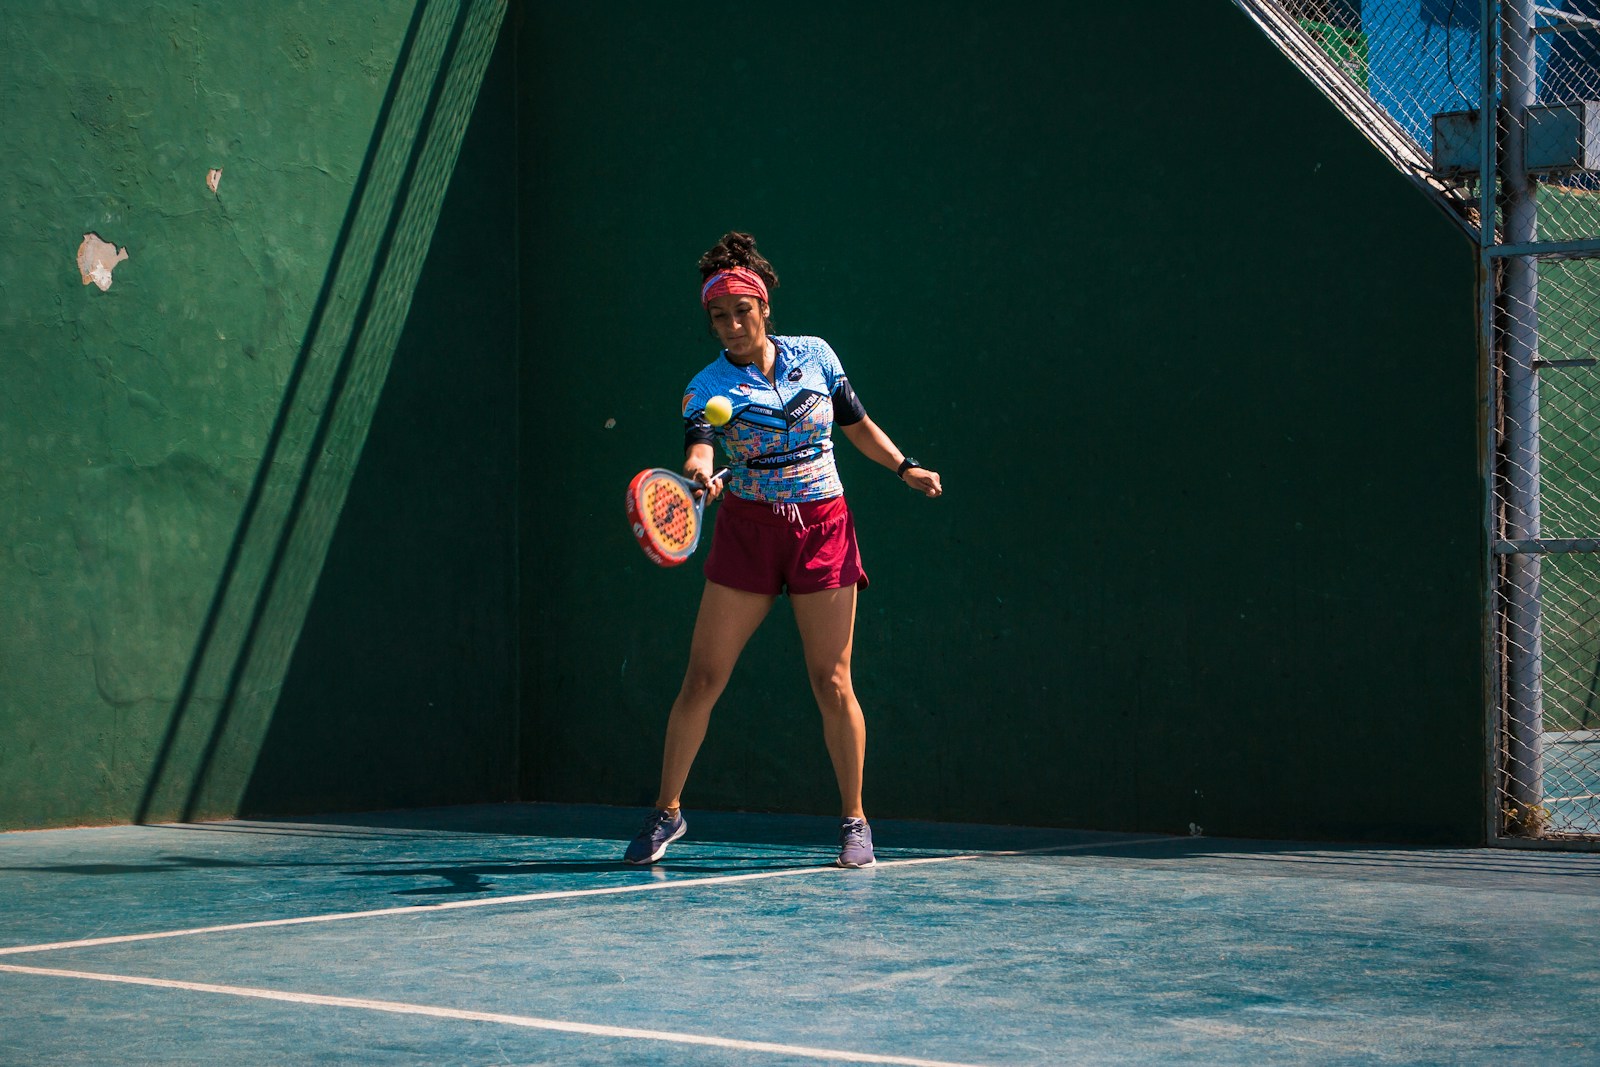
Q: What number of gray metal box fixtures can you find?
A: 2